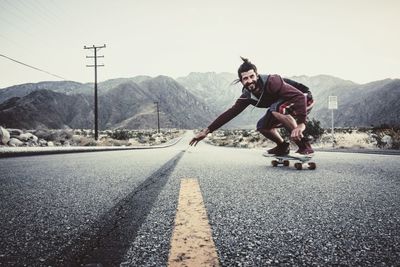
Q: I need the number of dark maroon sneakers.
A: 2